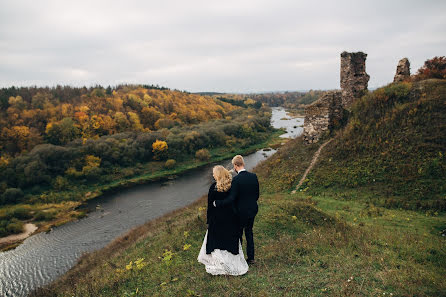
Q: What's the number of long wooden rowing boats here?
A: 0